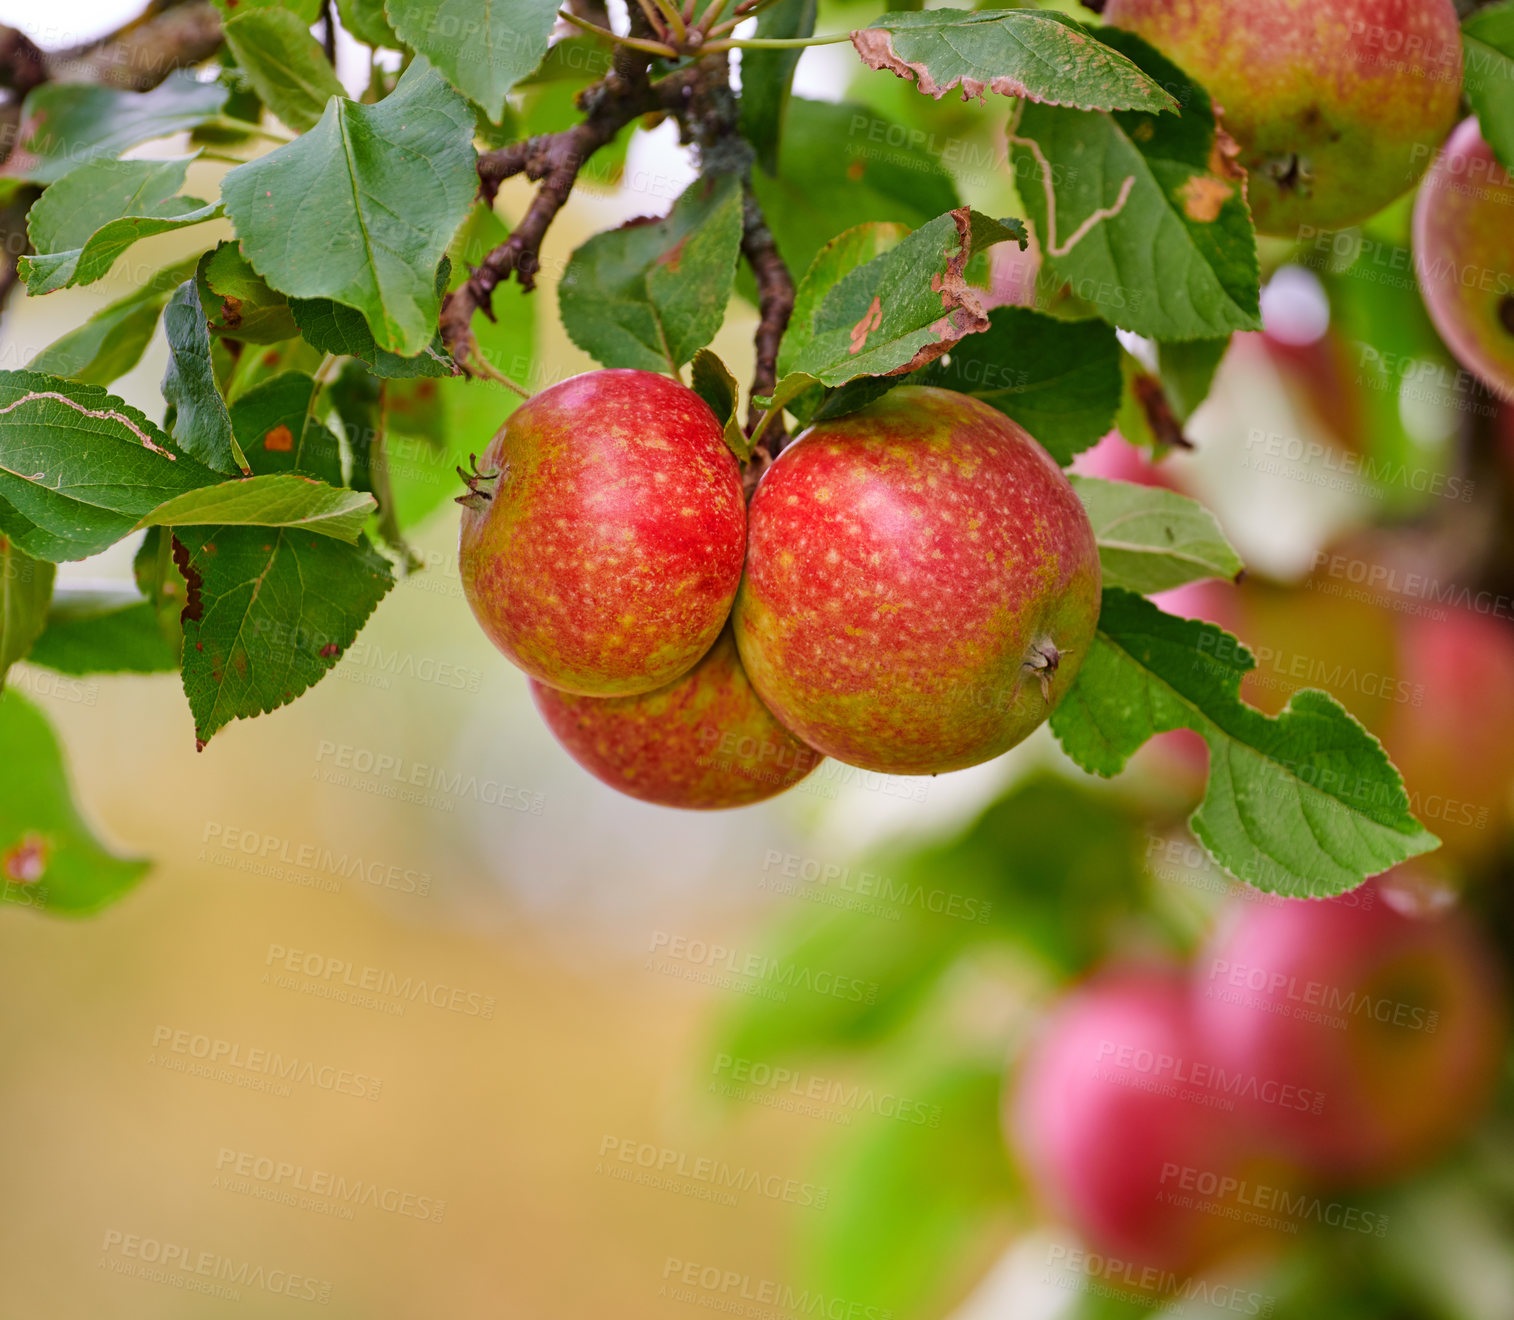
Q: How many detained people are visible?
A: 0